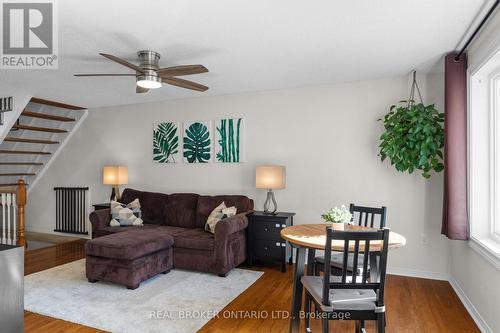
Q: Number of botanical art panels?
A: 3